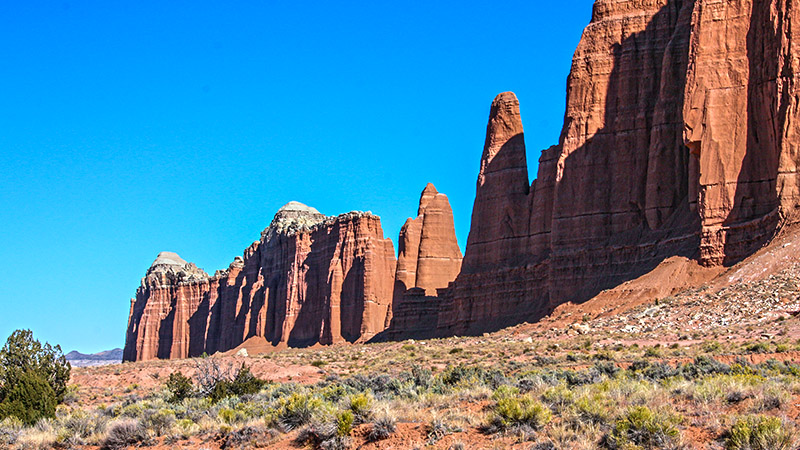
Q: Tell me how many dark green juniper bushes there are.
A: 3